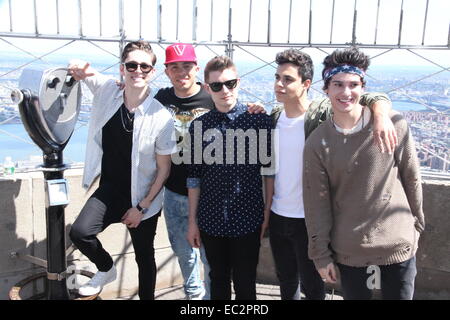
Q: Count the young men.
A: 5